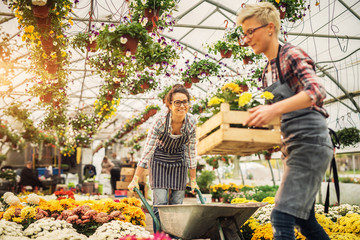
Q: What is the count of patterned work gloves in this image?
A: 2